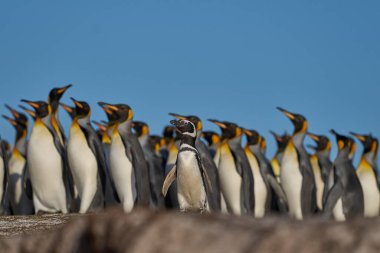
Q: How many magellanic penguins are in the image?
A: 1